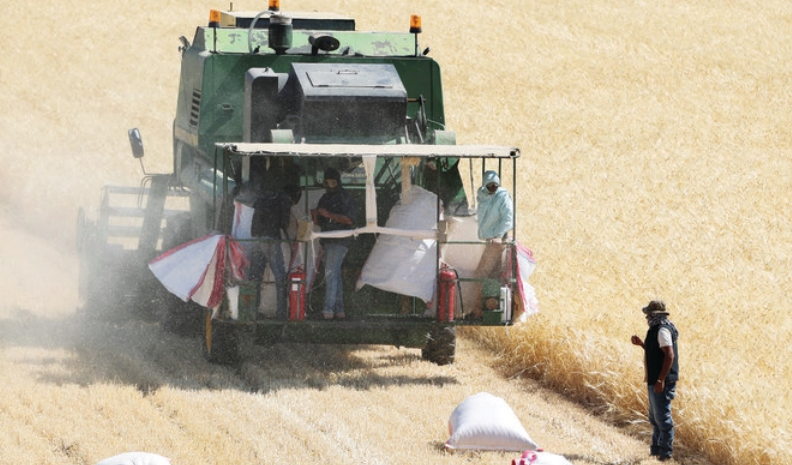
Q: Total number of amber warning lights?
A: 3